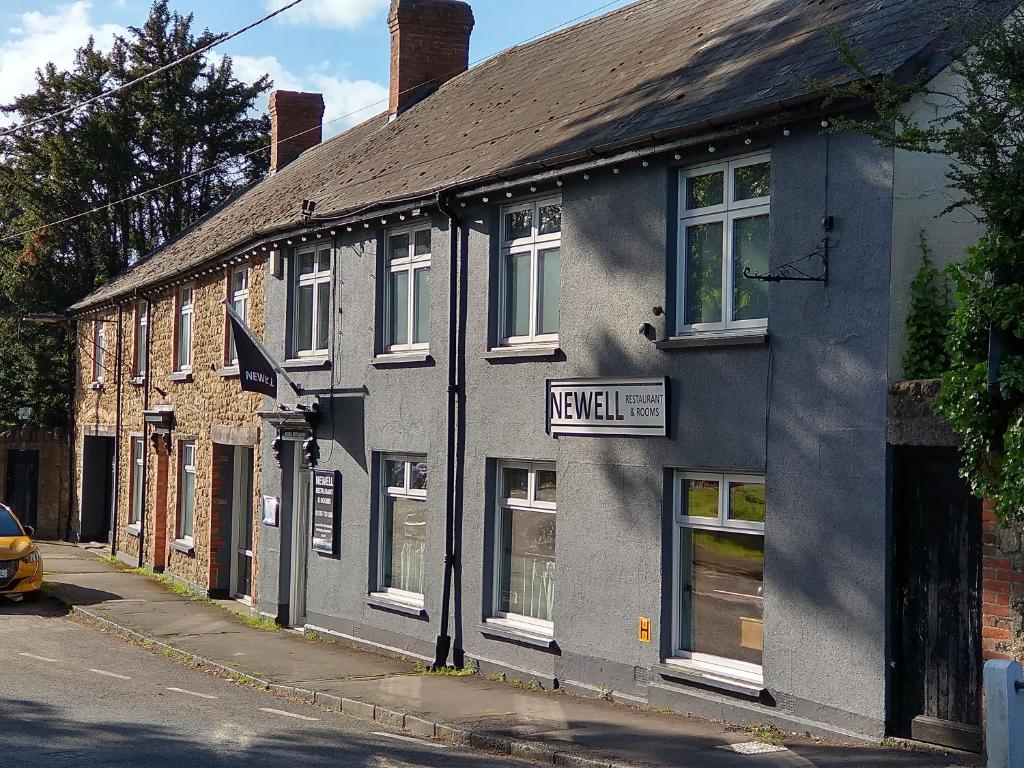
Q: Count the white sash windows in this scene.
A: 13